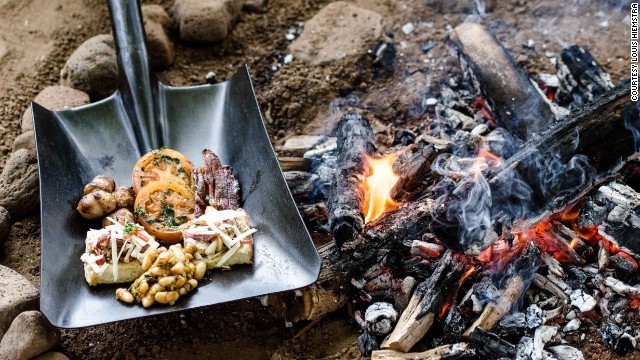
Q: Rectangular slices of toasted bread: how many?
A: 2